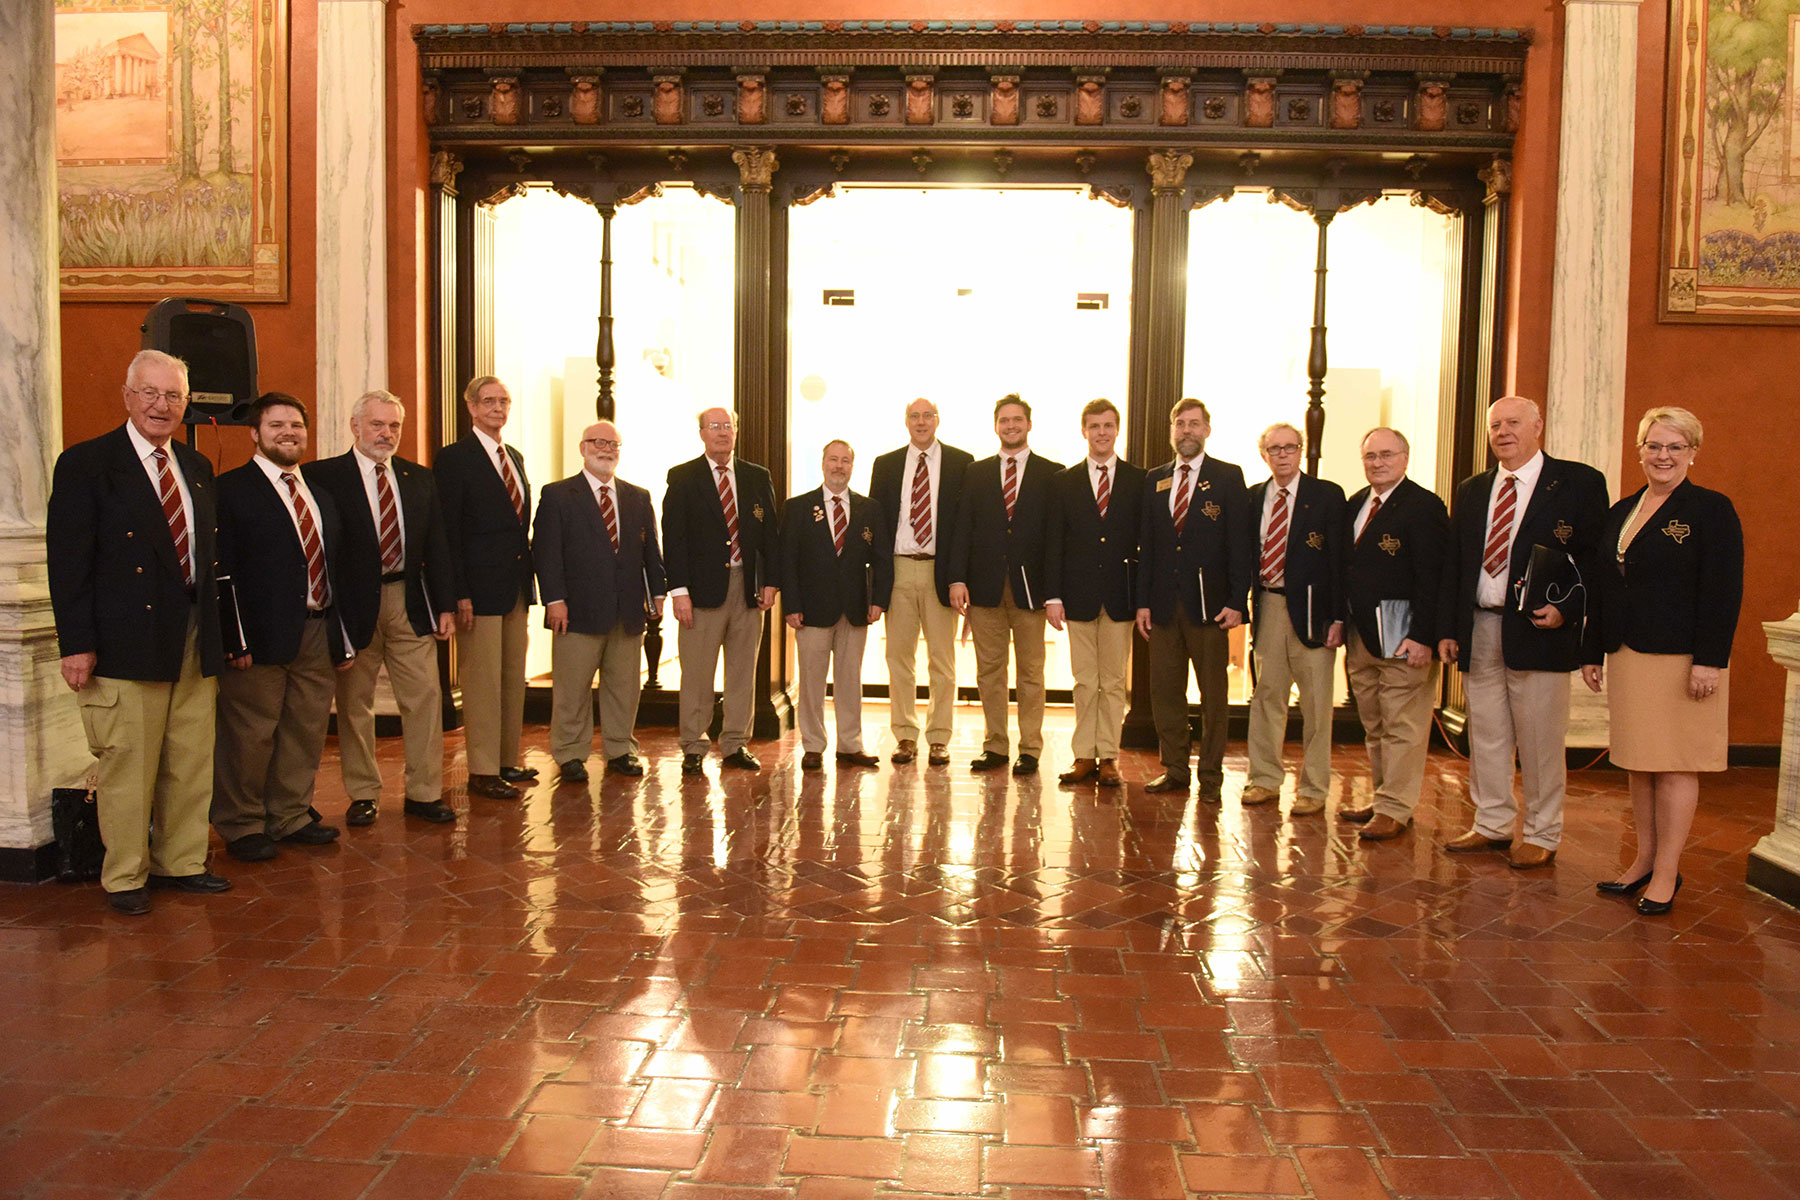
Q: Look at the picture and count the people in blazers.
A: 15